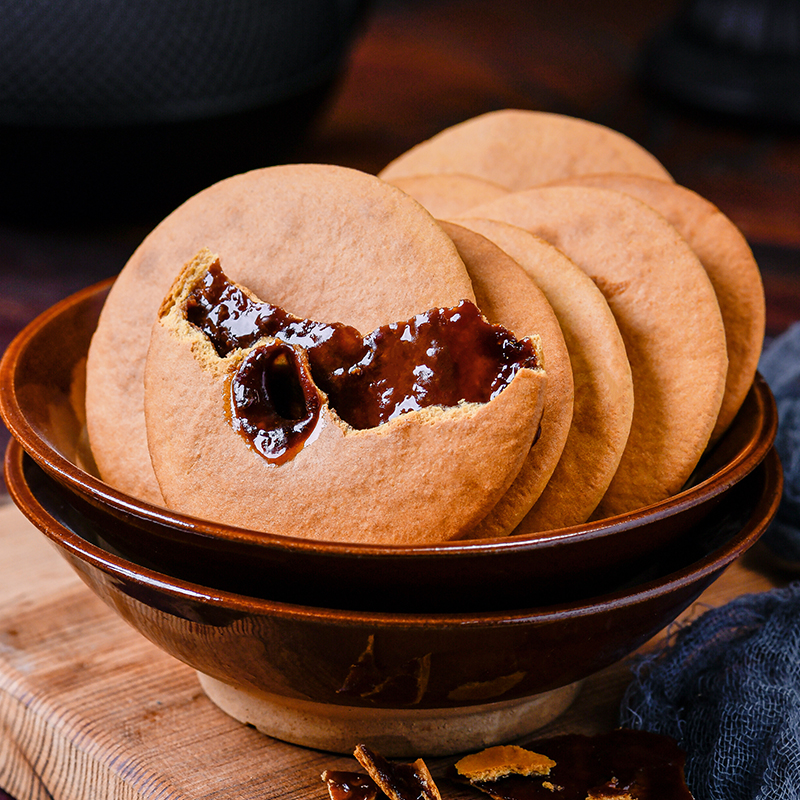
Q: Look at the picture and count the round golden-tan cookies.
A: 8